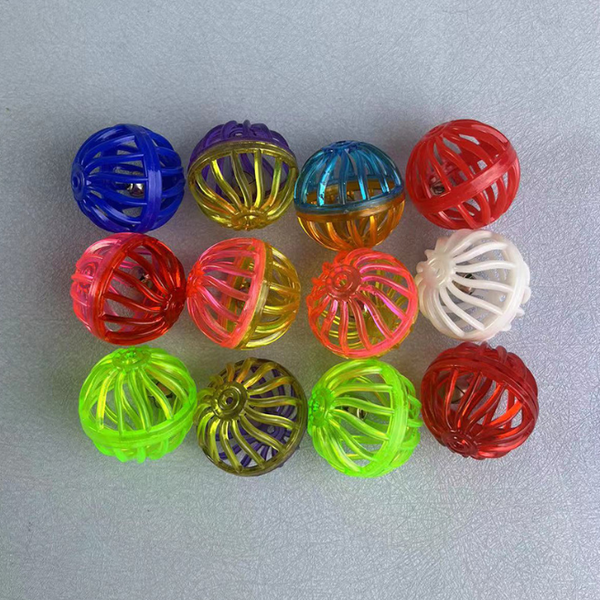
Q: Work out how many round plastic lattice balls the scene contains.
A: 12